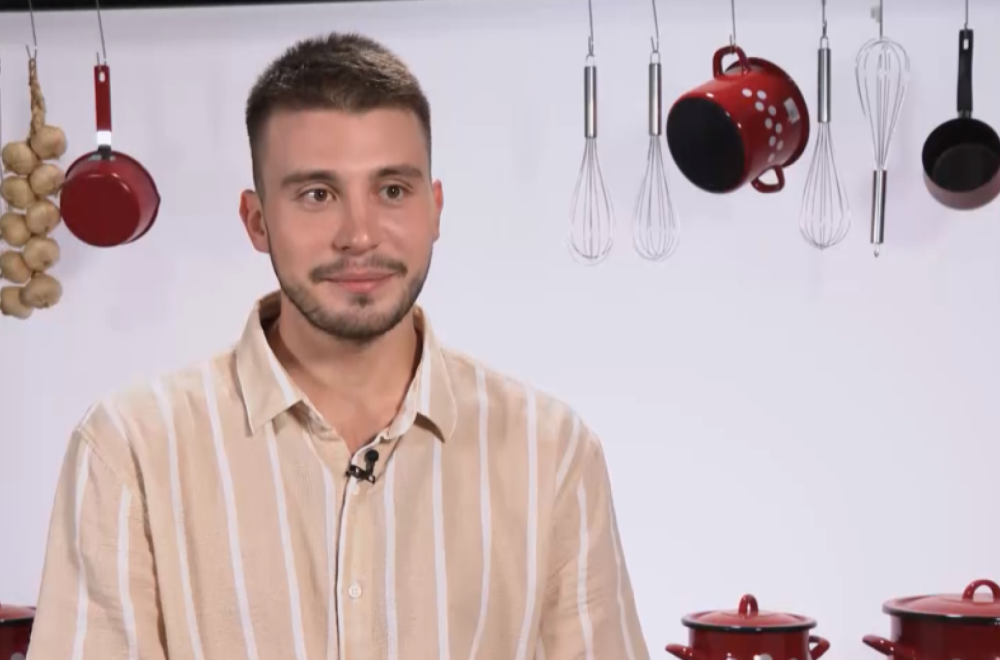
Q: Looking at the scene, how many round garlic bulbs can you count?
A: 10